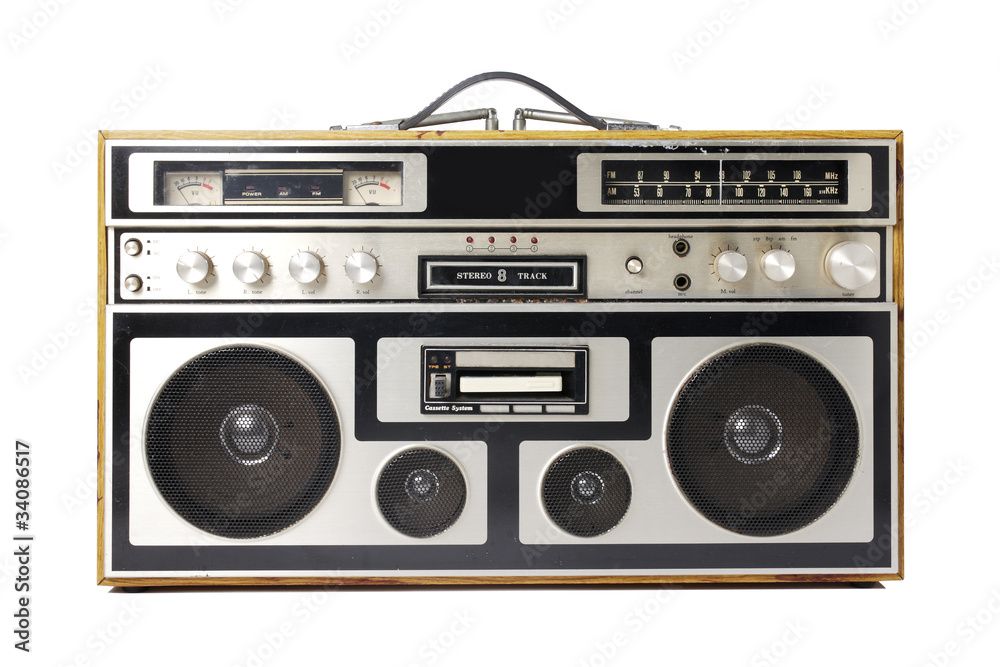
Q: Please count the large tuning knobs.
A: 1